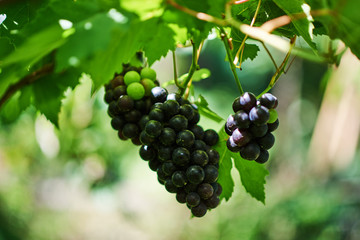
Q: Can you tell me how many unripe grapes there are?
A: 4